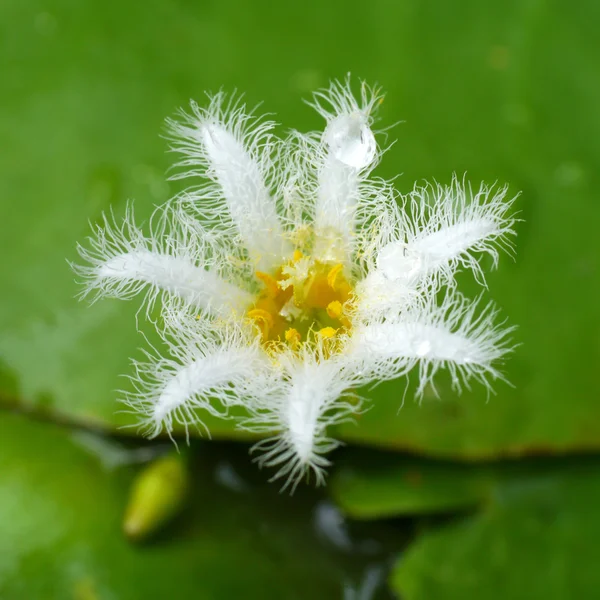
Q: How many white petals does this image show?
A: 7